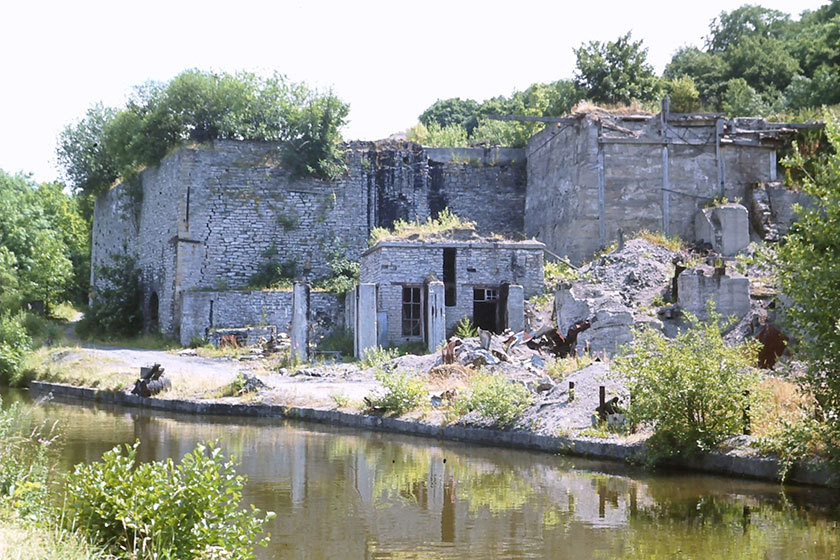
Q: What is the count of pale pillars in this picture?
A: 4